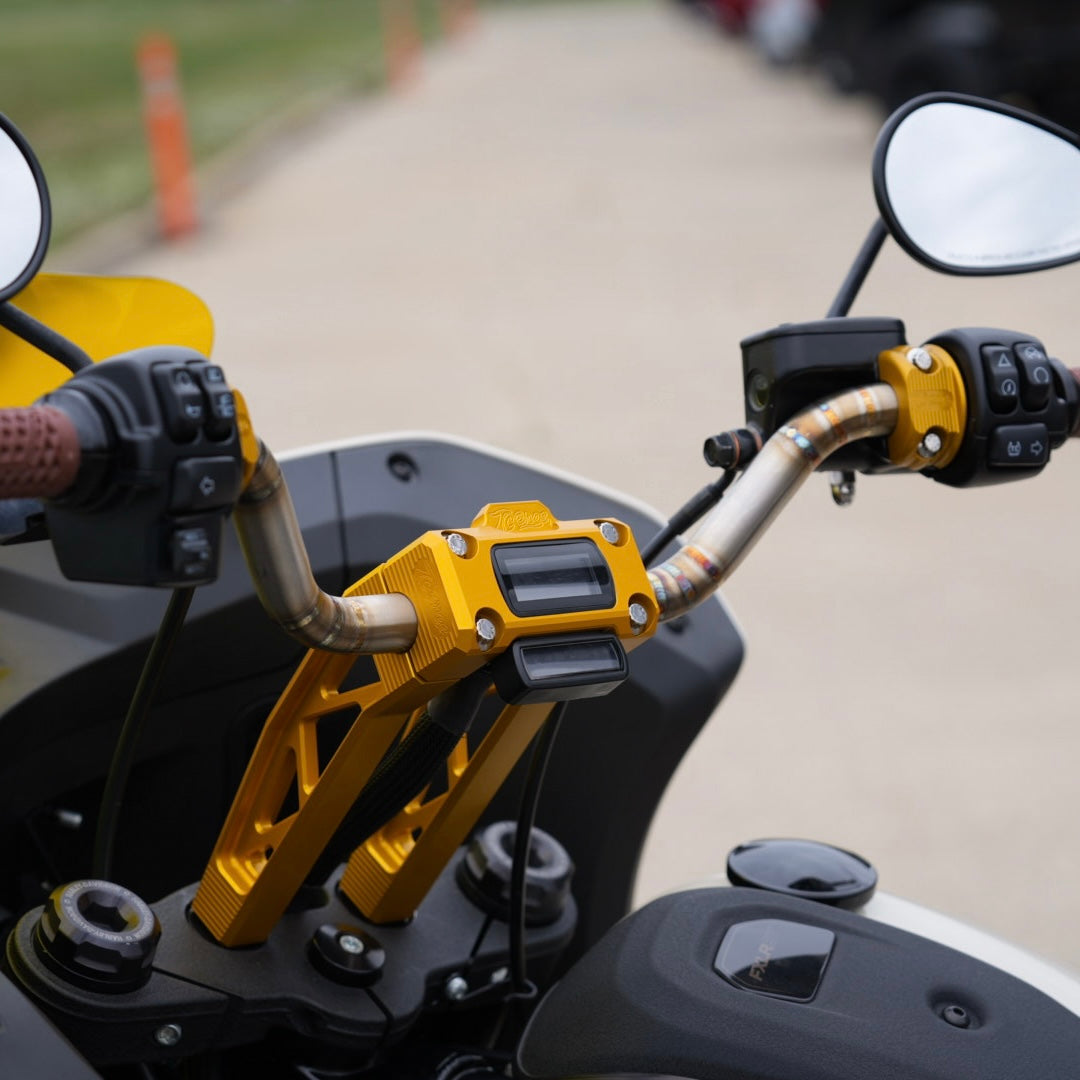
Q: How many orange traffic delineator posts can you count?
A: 3